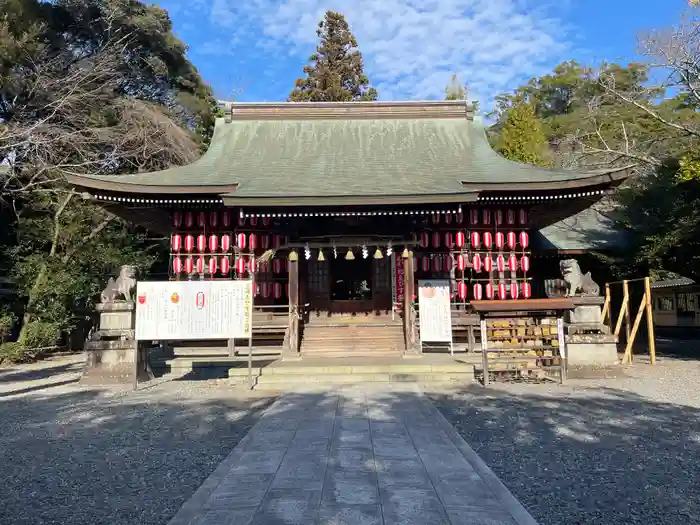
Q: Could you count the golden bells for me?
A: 5